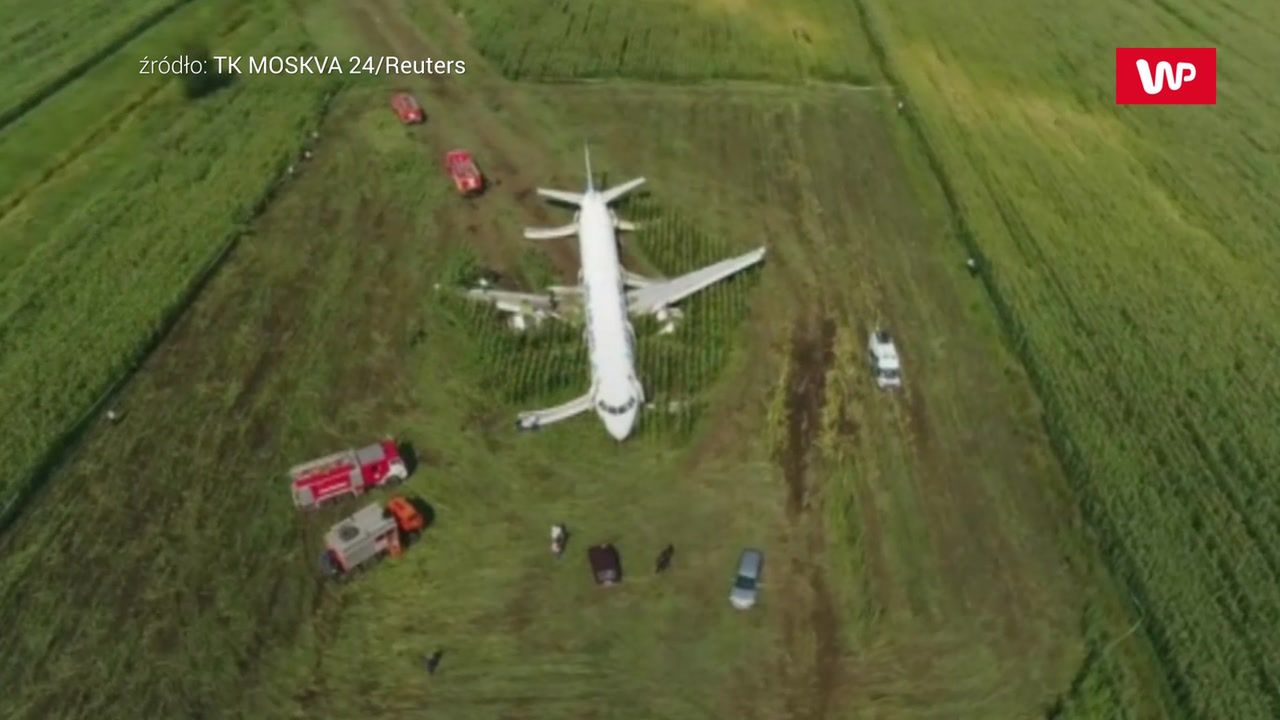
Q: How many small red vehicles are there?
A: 2